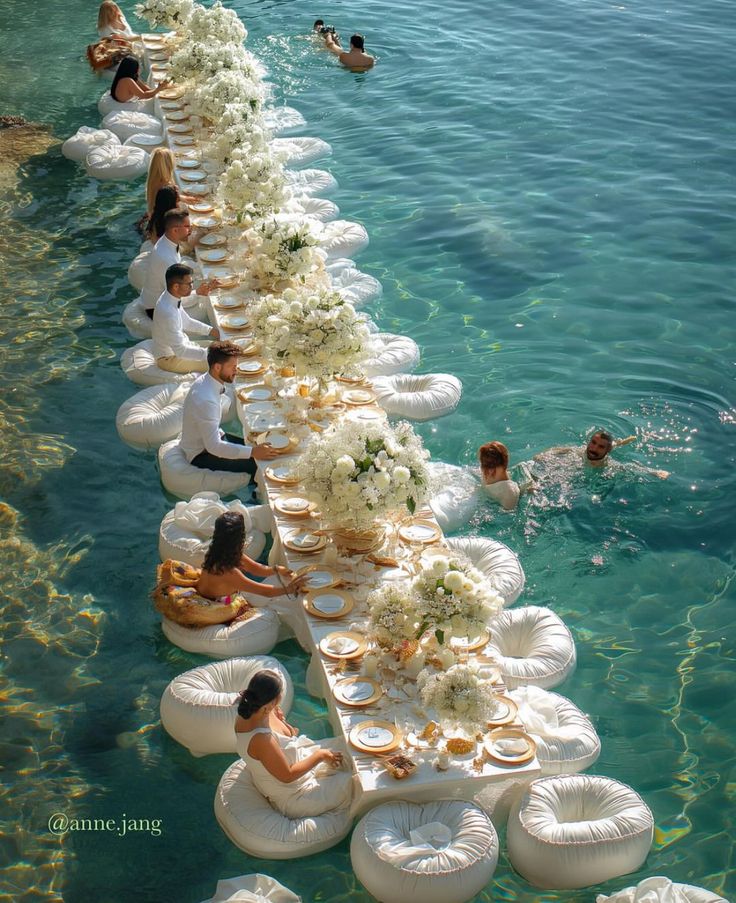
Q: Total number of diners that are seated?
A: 9